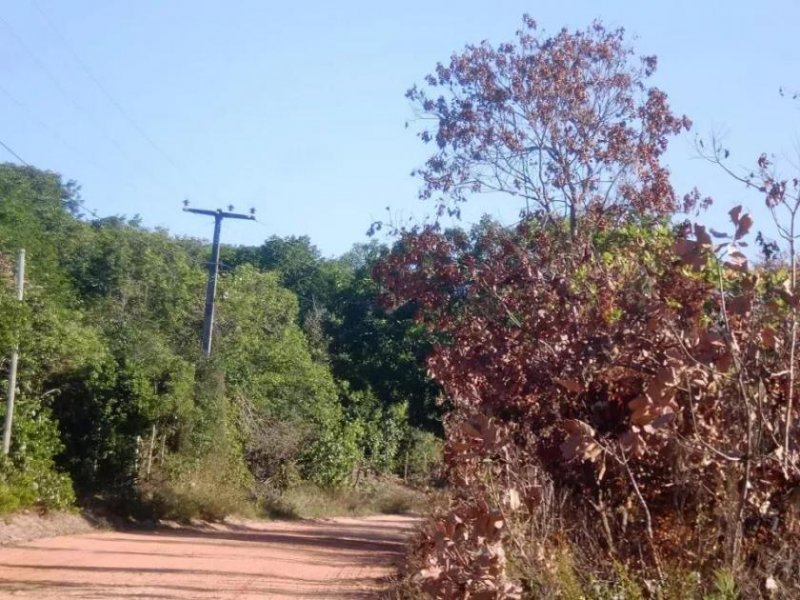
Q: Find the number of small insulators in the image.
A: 3